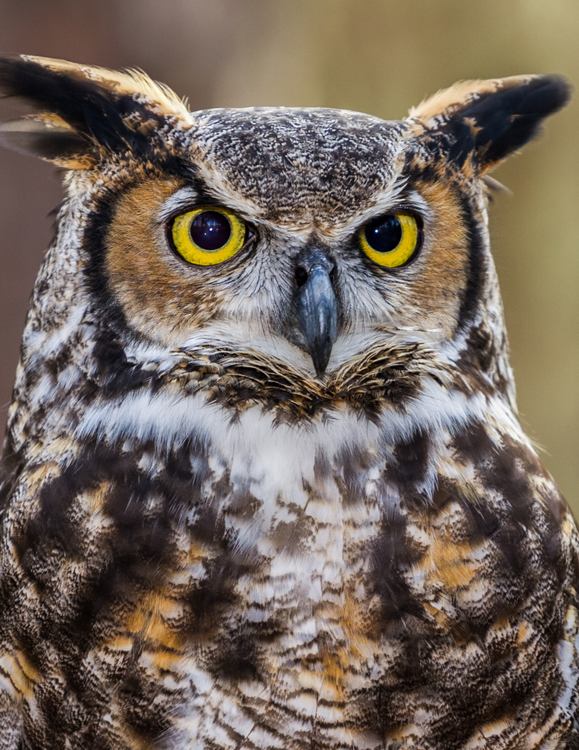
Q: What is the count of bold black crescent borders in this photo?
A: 2